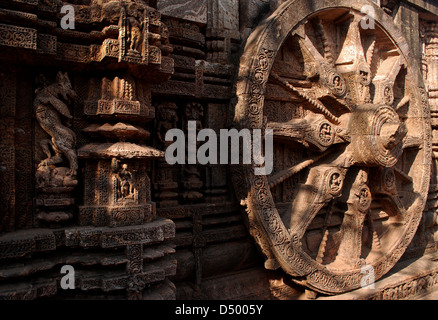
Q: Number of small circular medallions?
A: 7